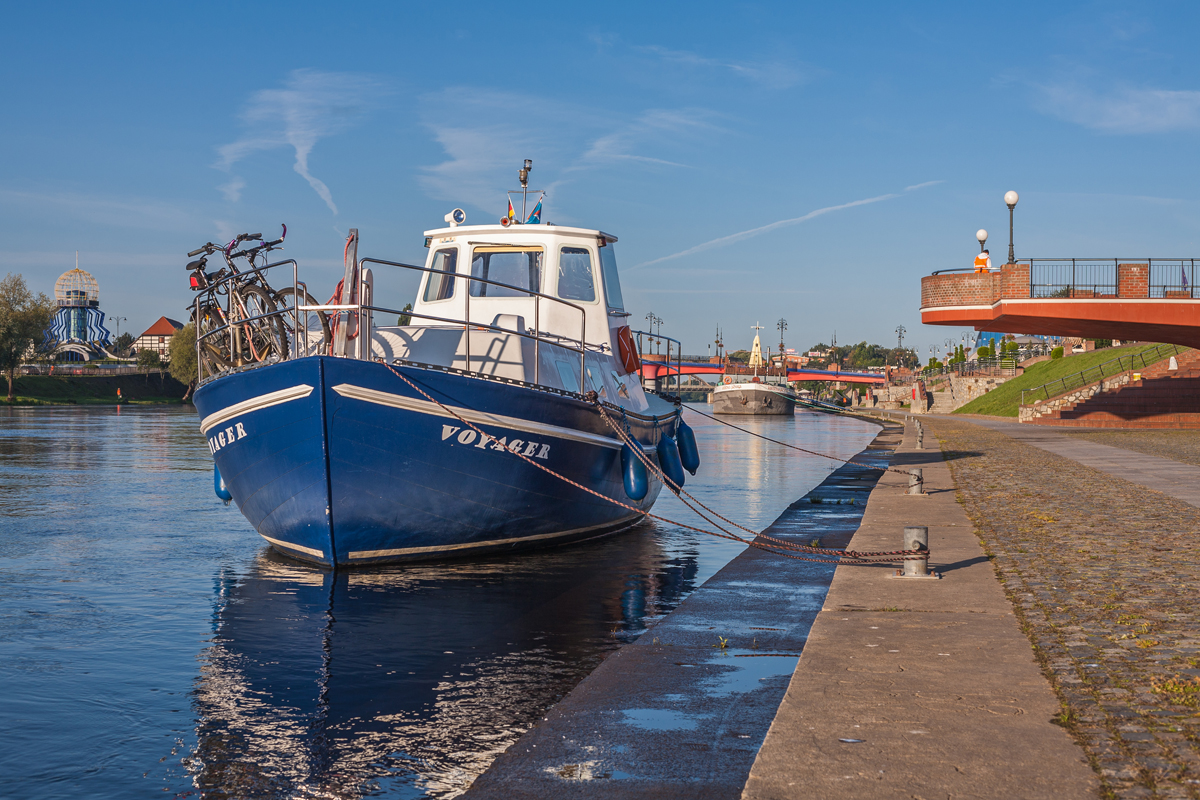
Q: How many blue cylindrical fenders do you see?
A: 4